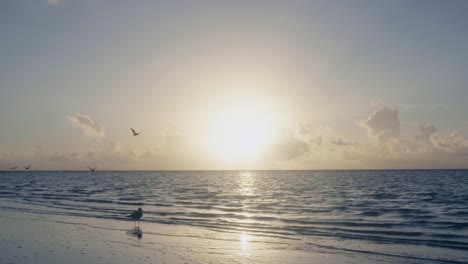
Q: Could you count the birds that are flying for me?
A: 4